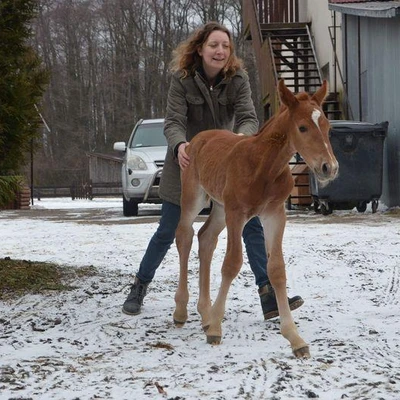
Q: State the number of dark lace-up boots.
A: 2